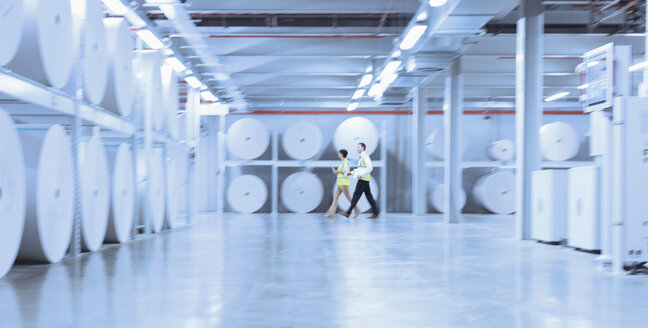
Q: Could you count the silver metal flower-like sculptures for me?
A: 0